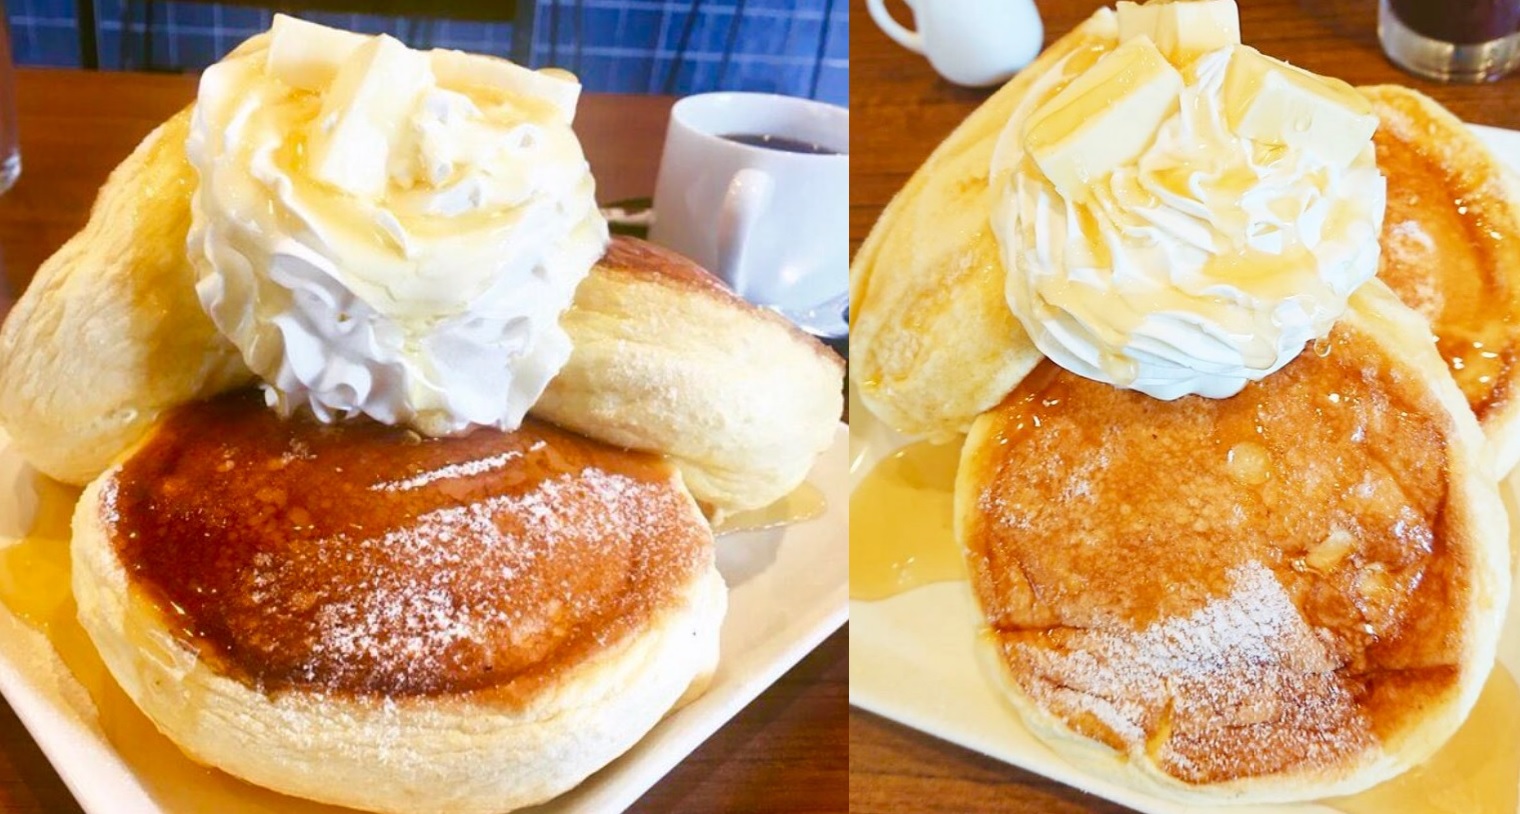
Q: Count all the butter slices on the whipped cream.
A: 6